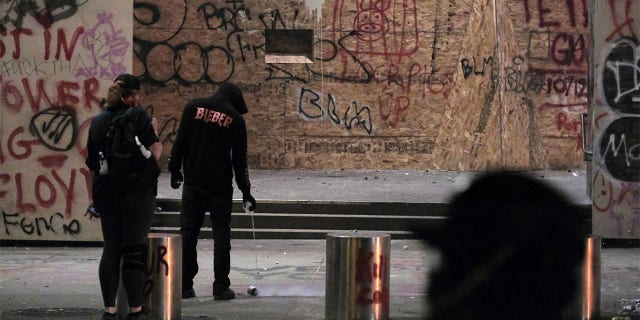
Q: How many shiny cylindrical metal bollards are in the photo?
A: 3